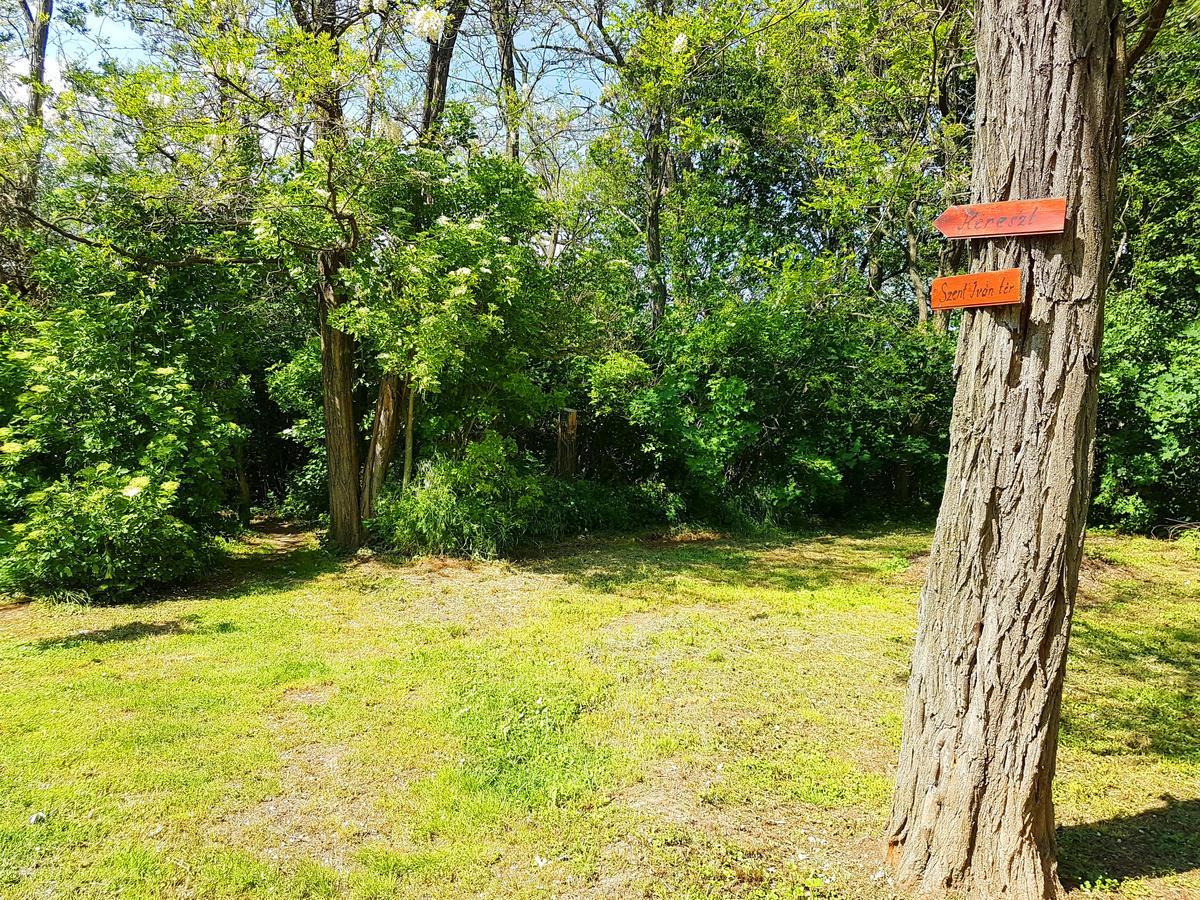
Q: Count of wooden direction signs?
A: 2